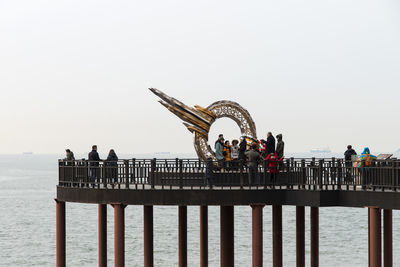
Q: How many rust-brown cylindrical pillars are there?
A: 13